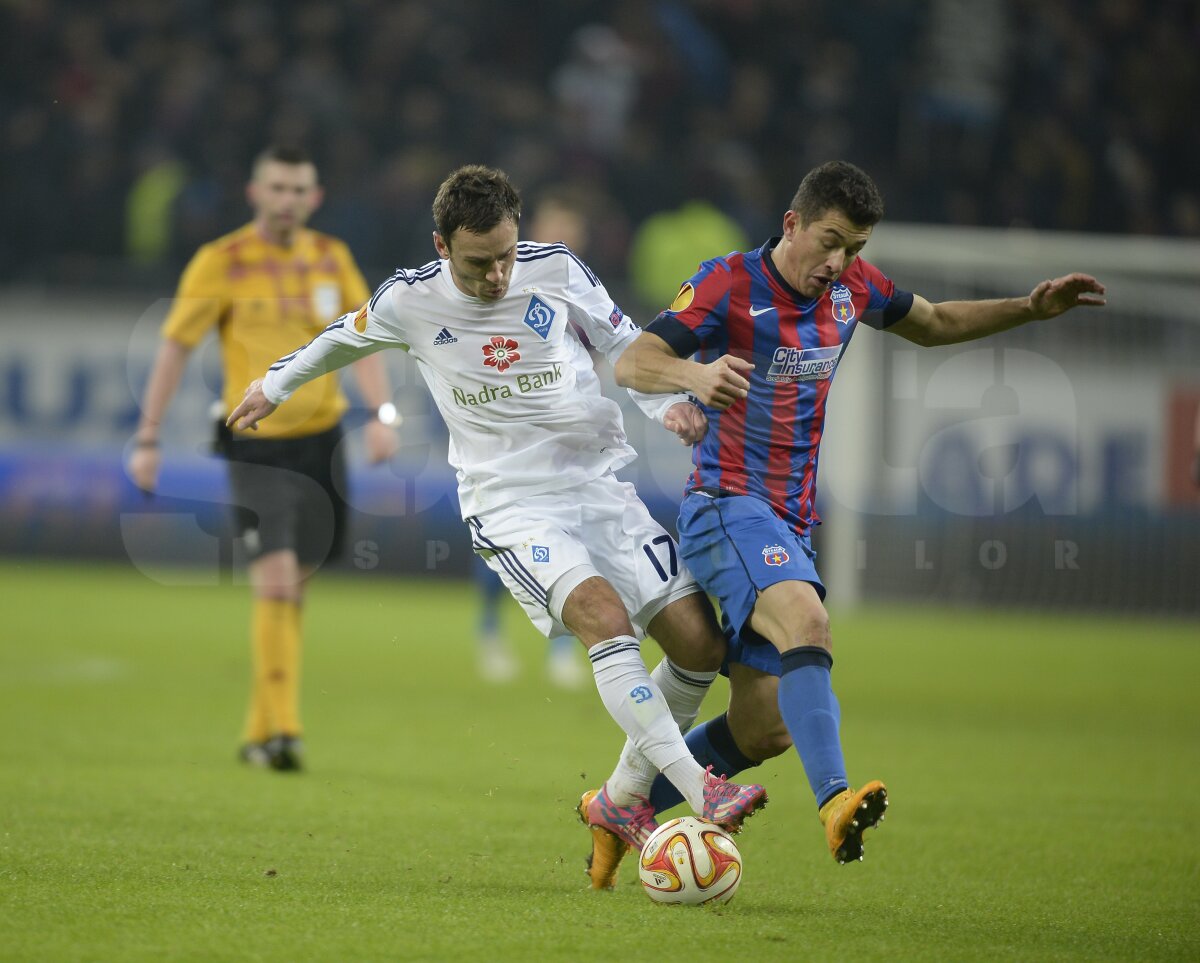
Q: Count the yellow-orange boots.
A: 2